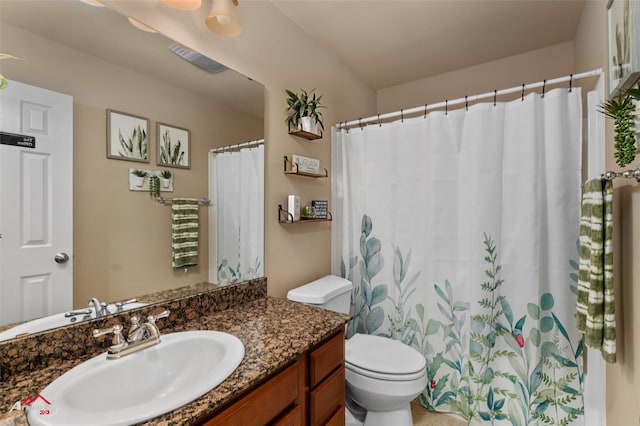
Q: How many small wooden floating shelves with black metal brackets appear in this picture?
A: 3